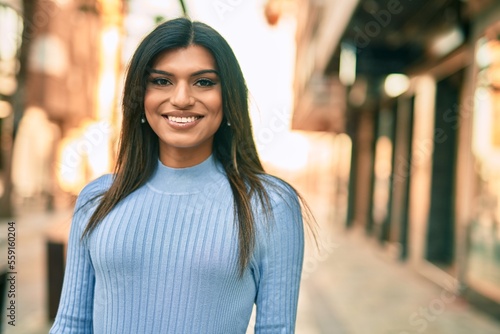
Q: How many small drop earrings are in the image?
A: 2